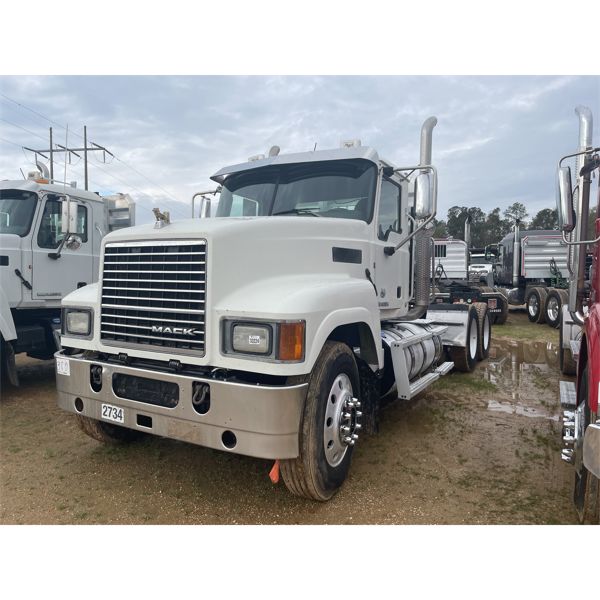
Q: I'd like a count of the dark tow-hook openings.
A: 2